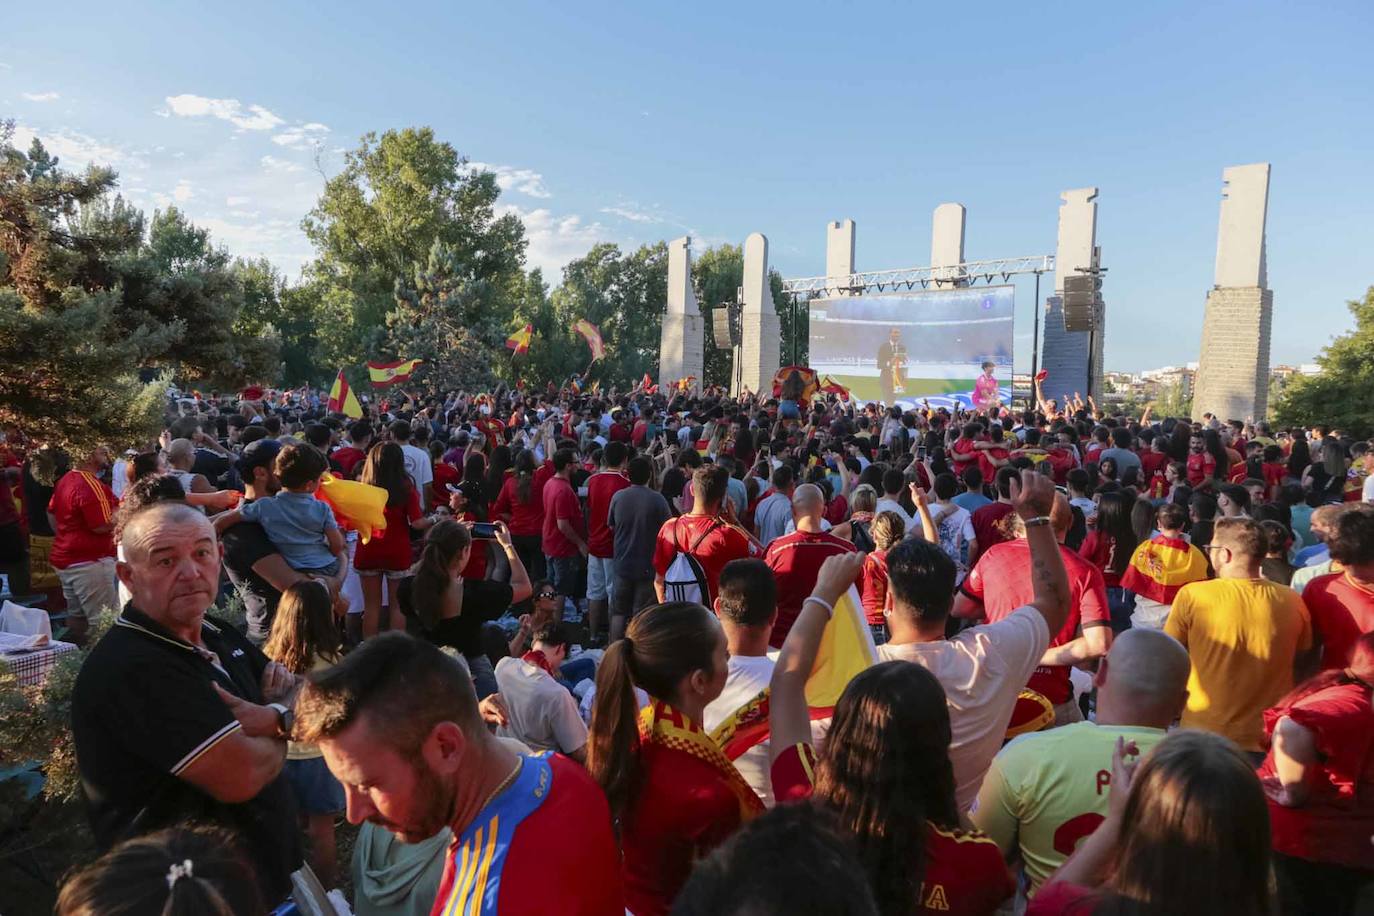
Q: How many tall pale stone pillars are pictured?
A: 6